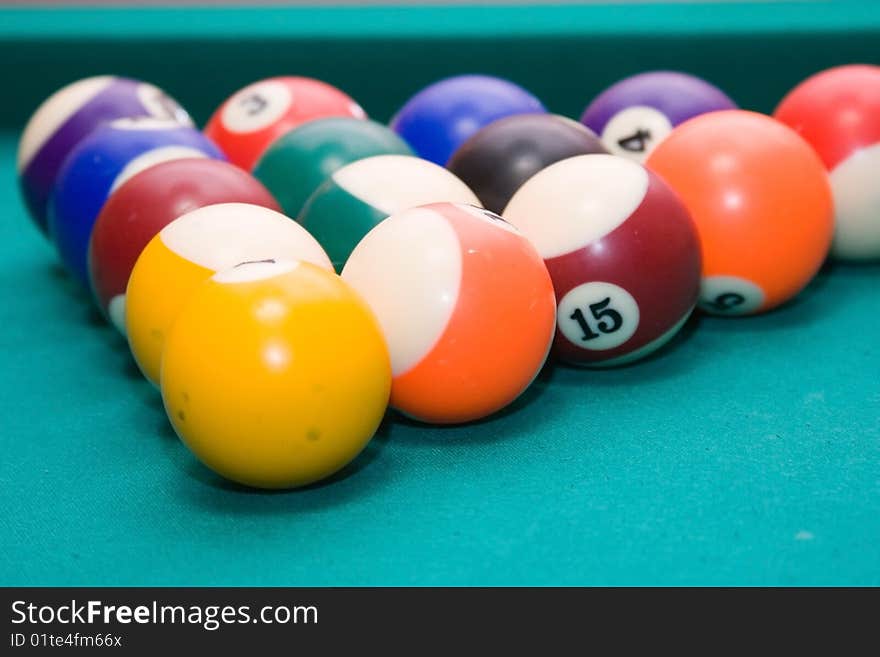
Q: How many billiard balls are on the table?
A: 15